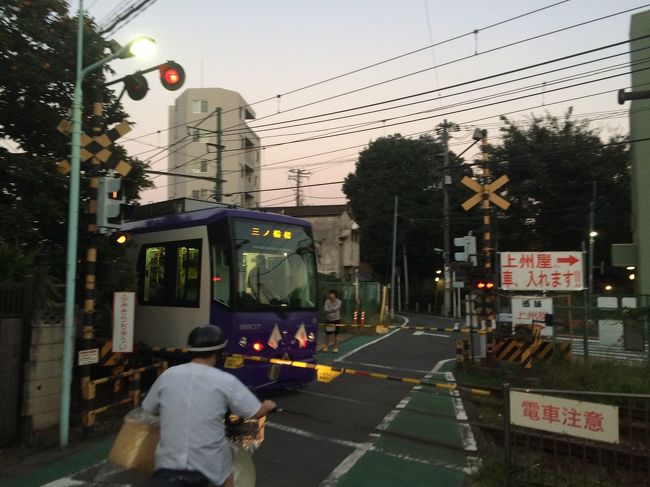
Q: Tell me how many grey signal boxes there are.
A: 2